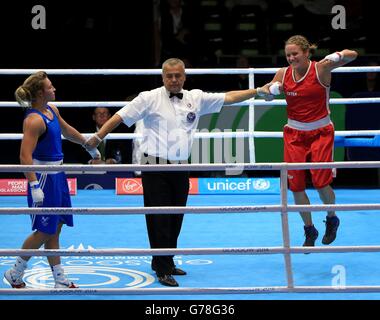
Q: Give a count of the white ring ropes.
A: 7